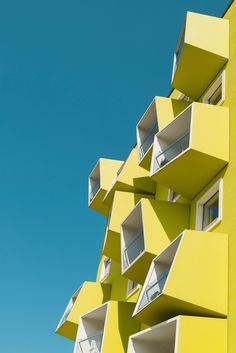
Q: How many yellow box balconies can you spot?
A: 11